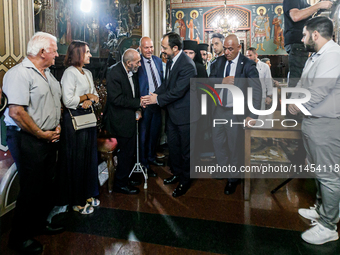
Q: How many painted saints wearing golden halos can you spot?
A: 4